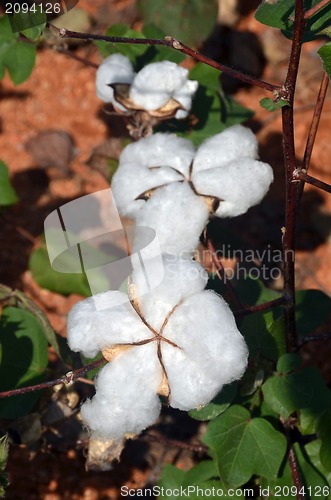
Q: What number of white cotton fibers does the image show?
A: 3